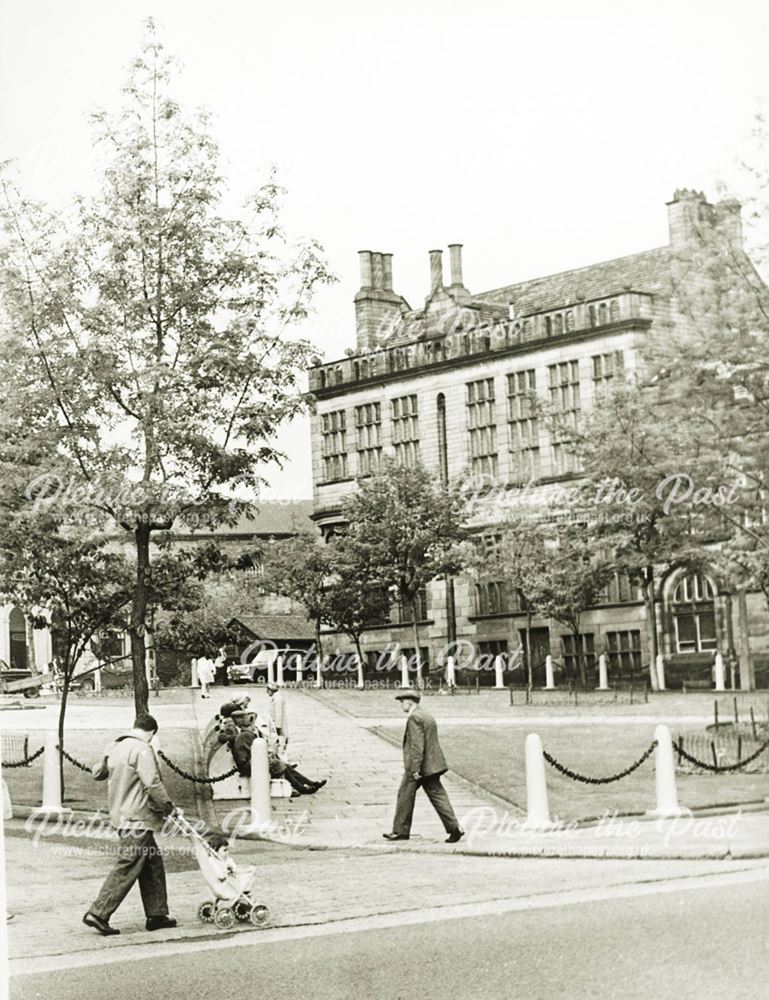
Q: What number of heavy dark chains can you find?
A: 5